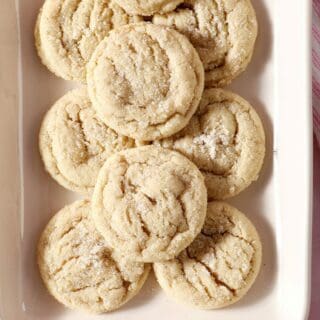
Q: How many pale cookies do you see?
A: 9